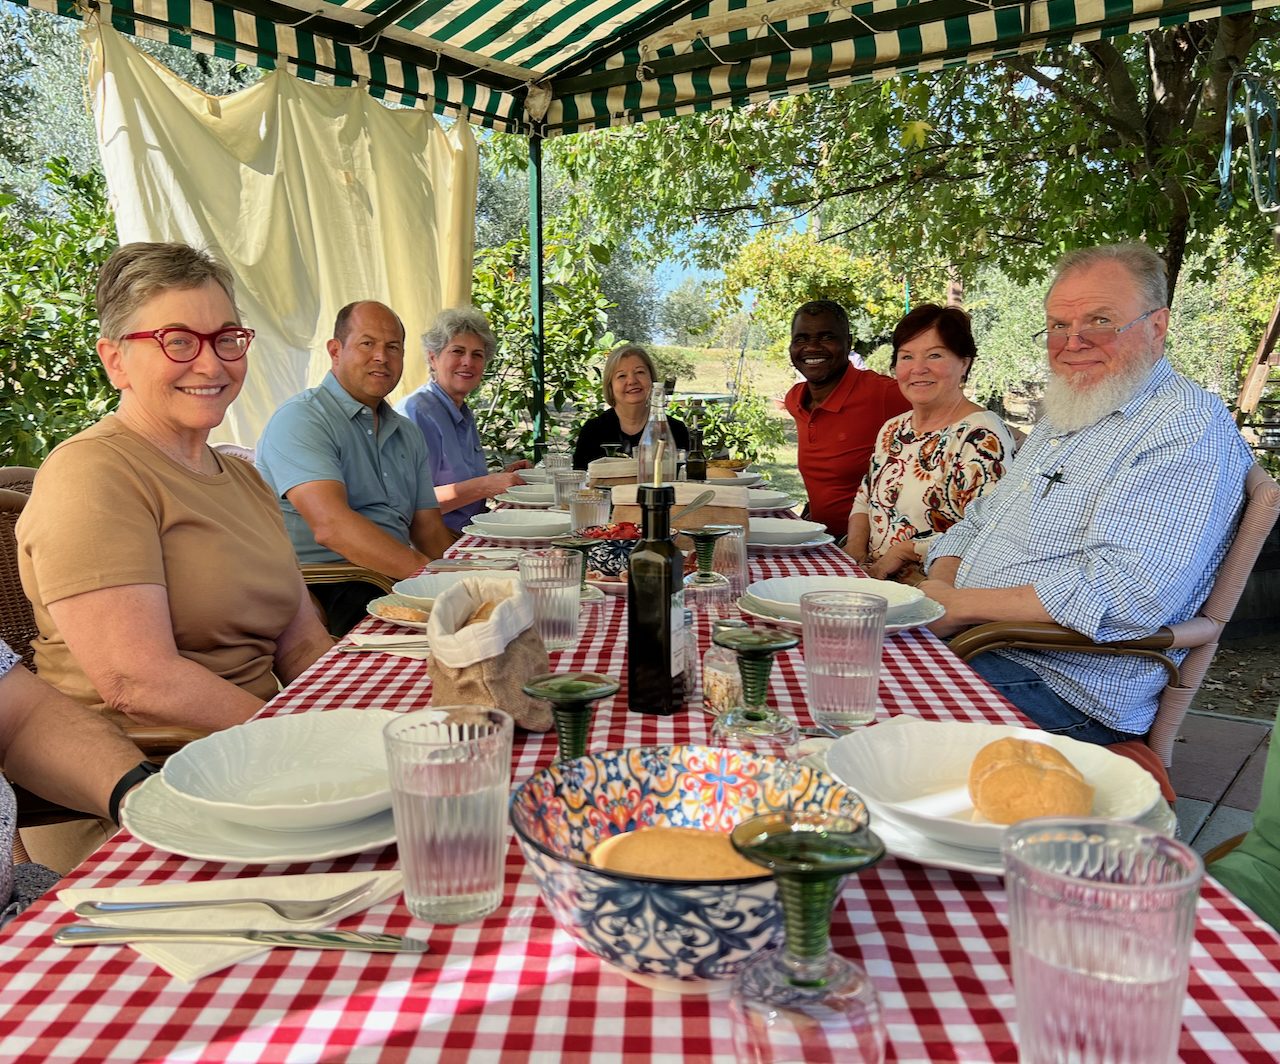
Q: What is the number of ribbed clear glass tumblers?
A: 8